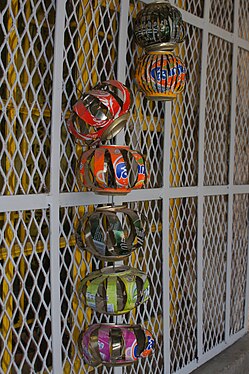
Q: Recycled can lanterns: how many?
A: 7